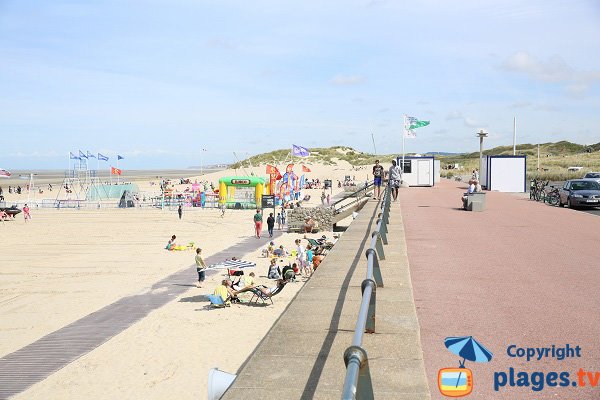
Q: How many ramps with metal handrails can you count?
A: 1